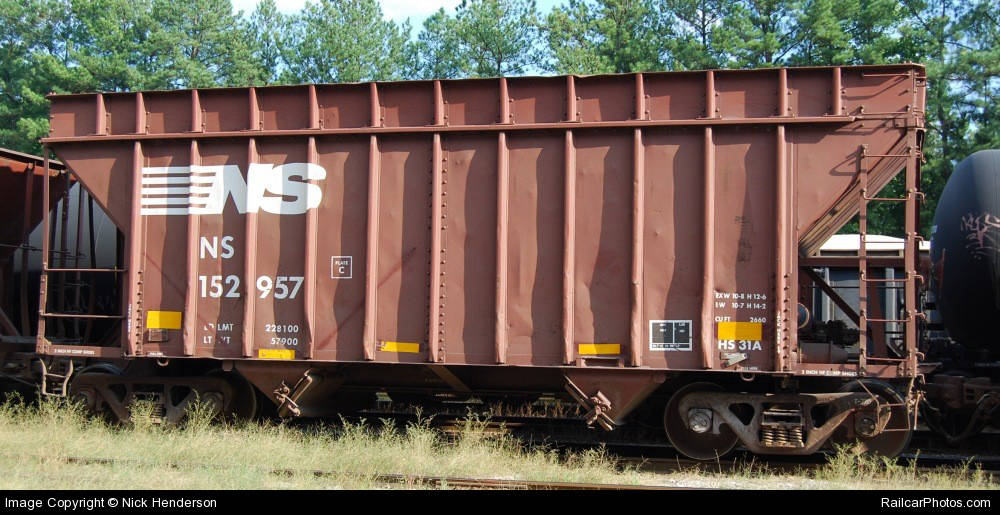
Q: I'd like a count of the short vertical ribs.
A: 13